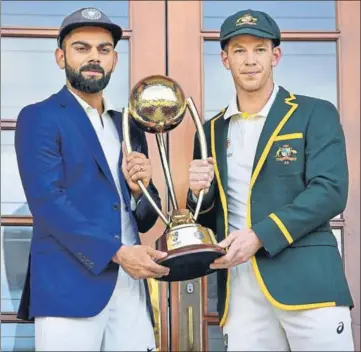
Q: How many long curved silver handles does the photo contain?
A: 2